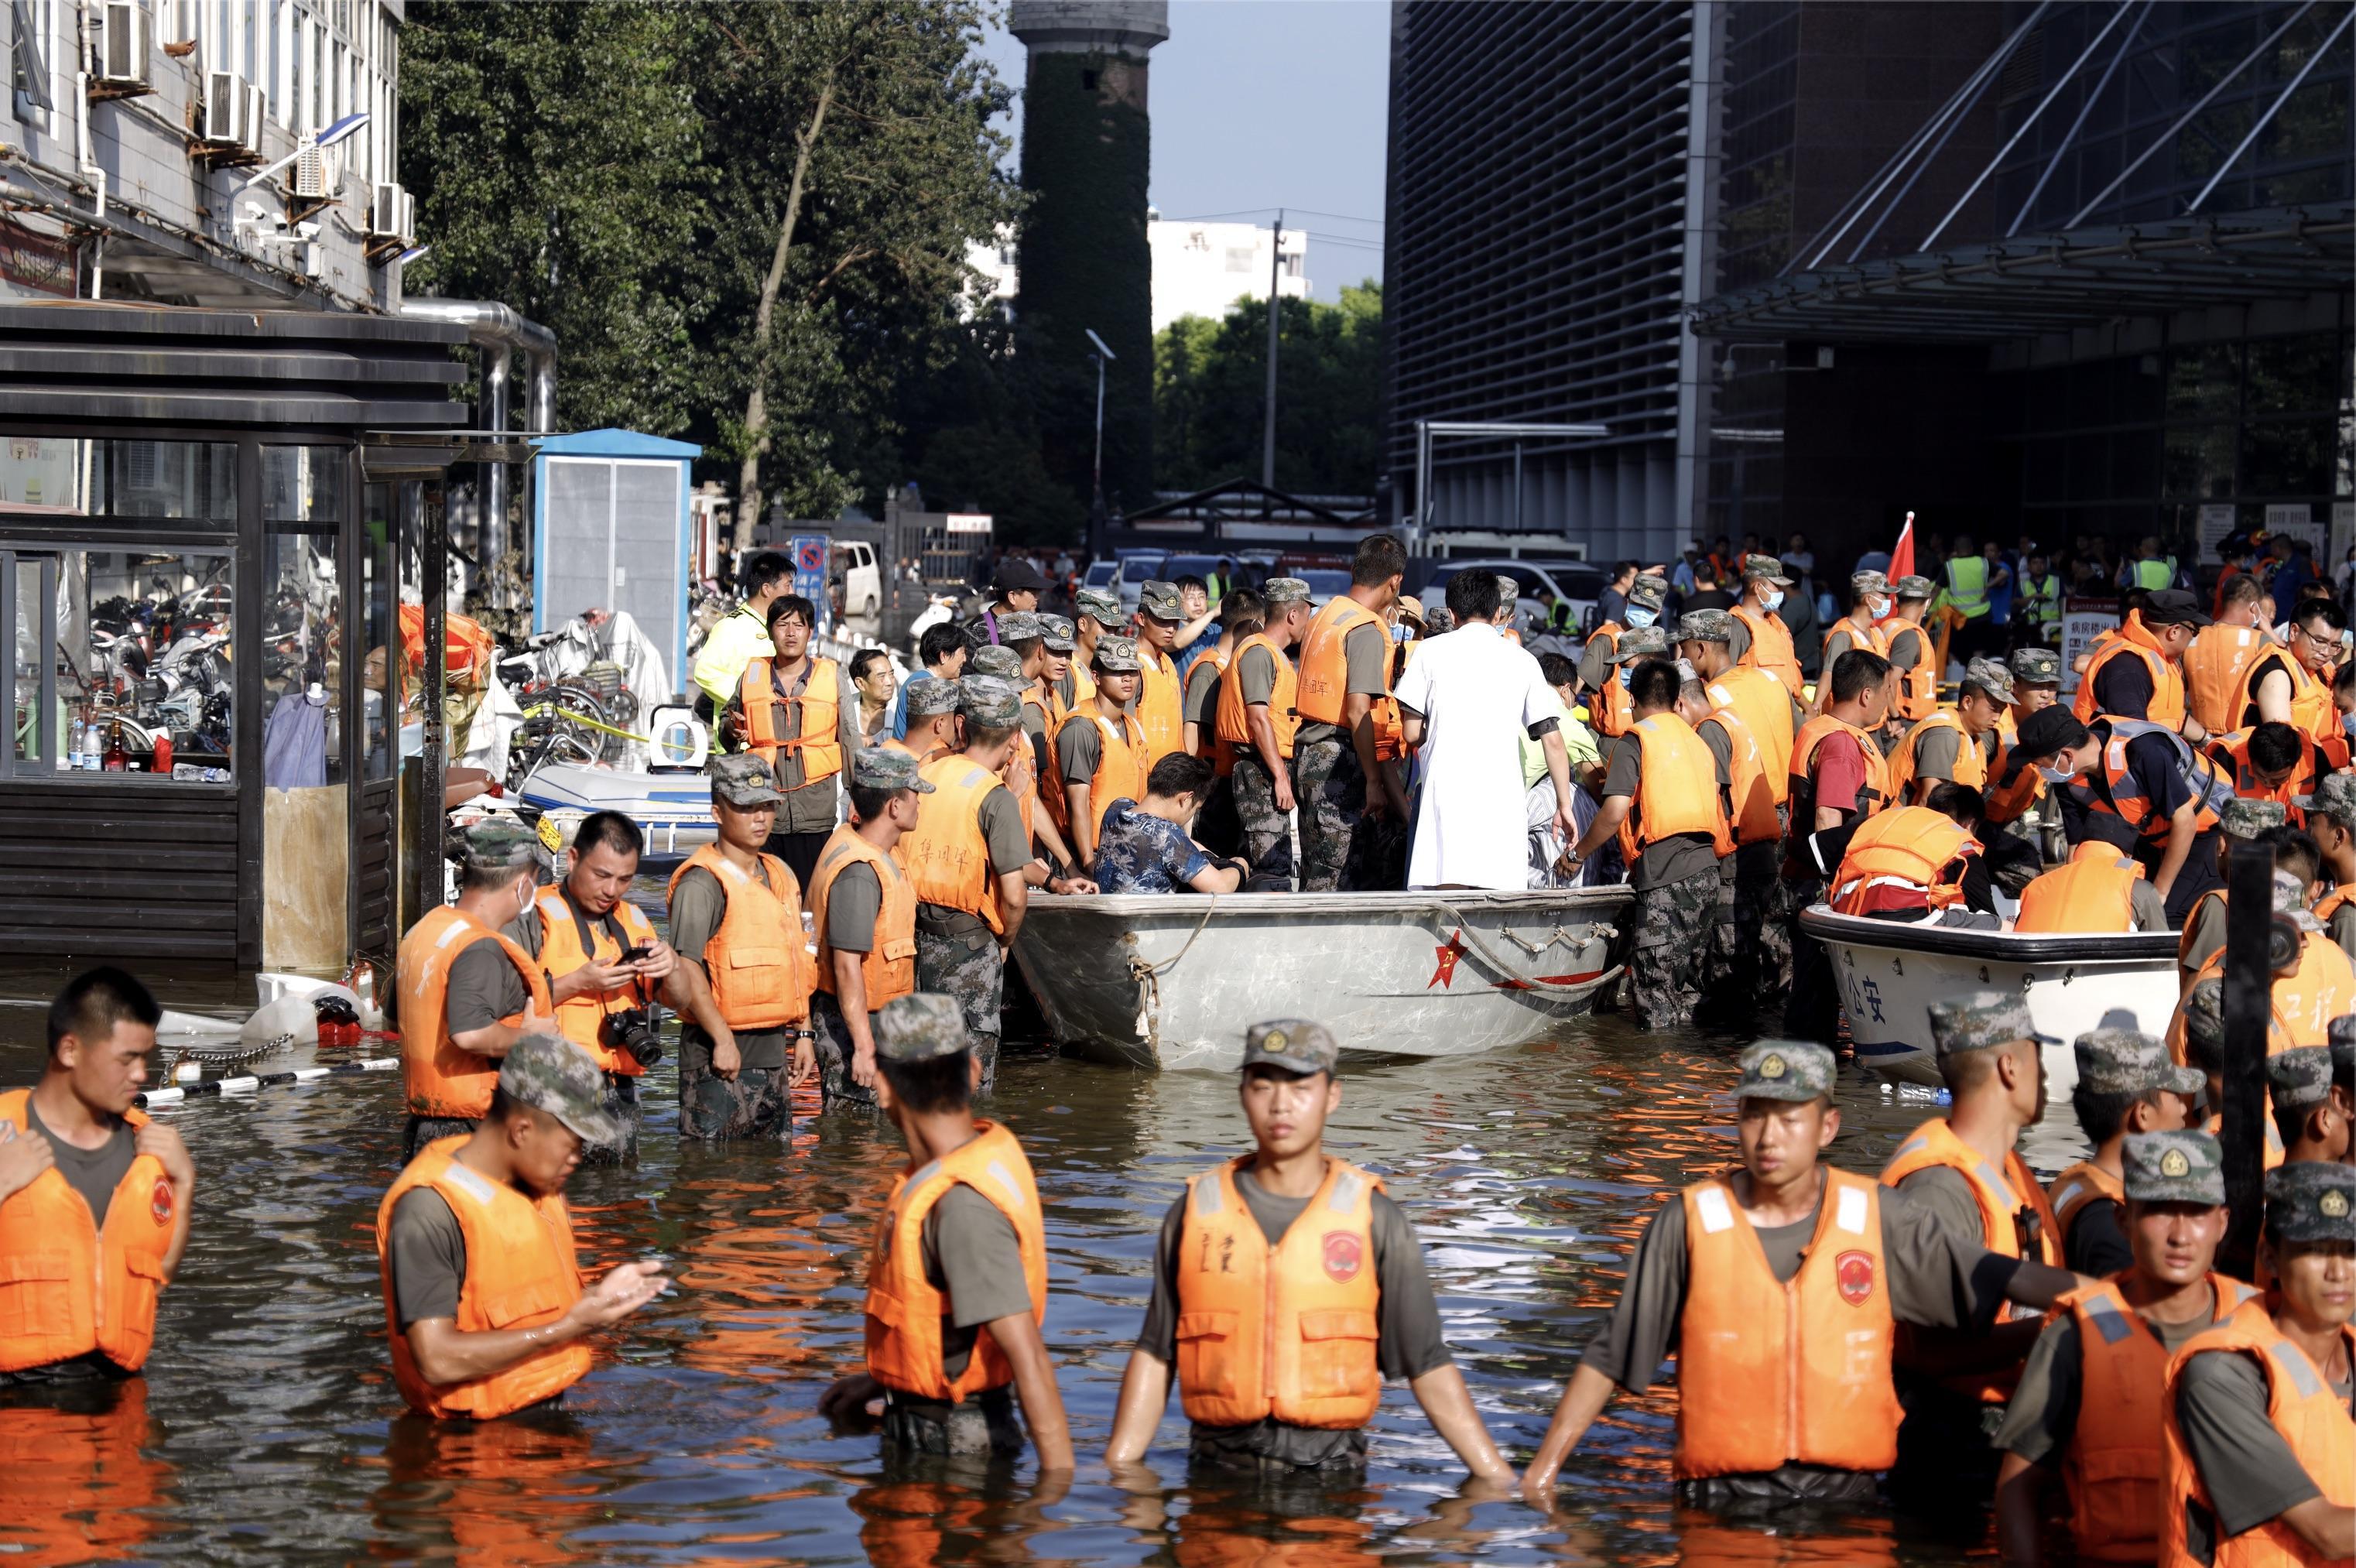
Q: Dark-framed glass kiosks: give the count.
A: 1